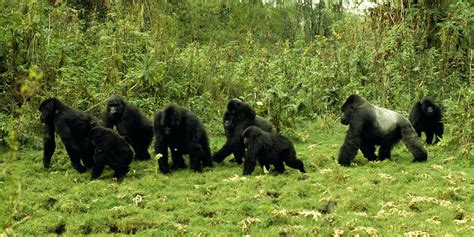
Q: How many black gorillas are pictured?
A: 7